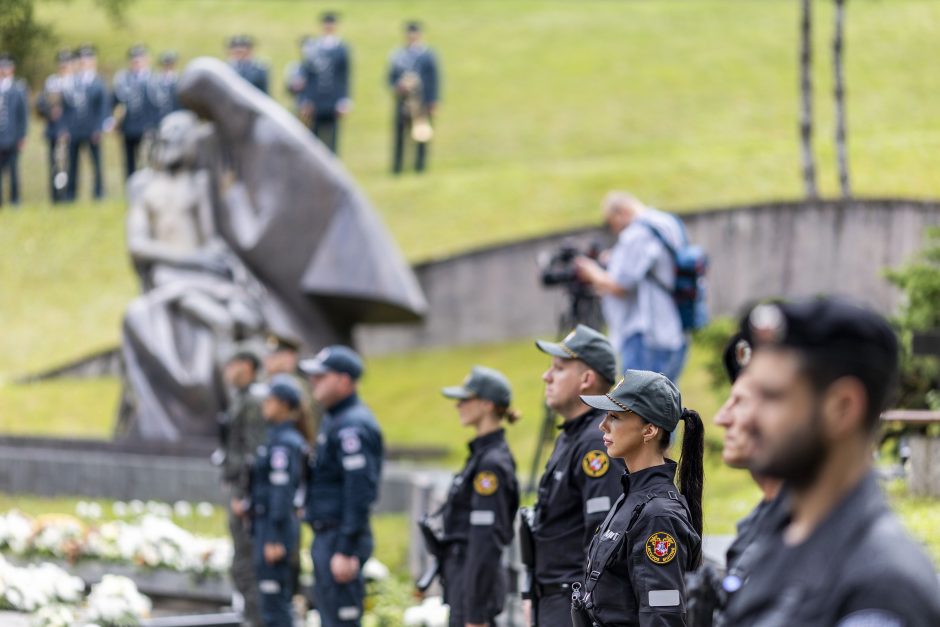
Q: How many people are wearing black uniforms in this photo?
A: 5